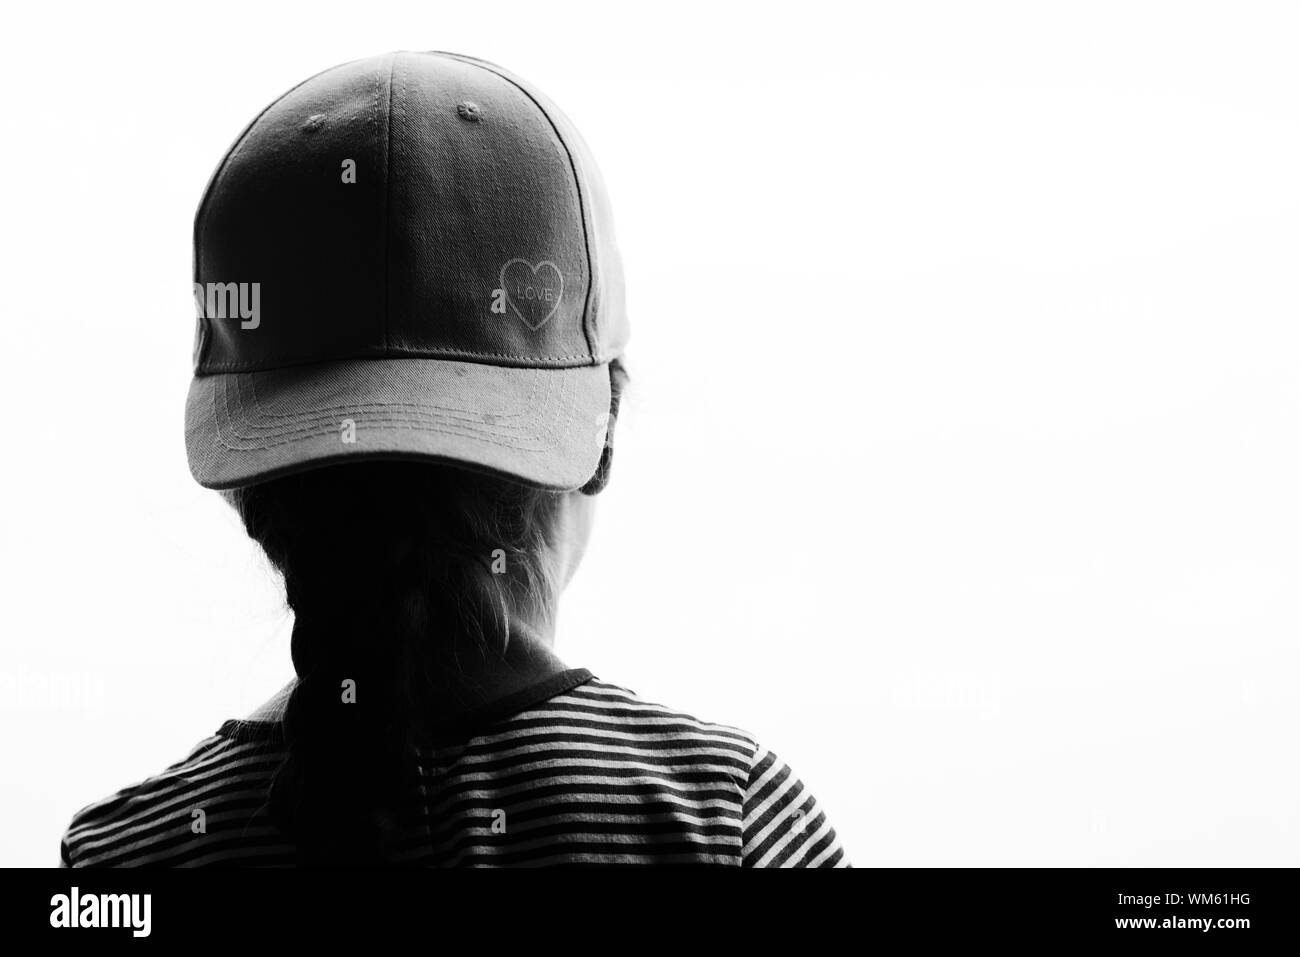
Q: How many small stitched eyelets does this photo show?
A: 2